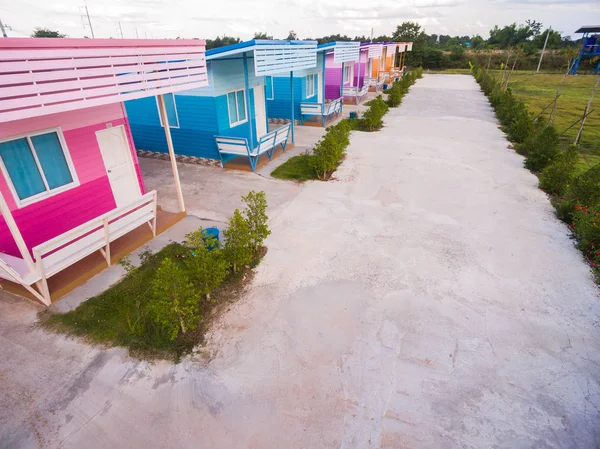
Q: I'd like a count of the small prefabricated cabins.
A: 7